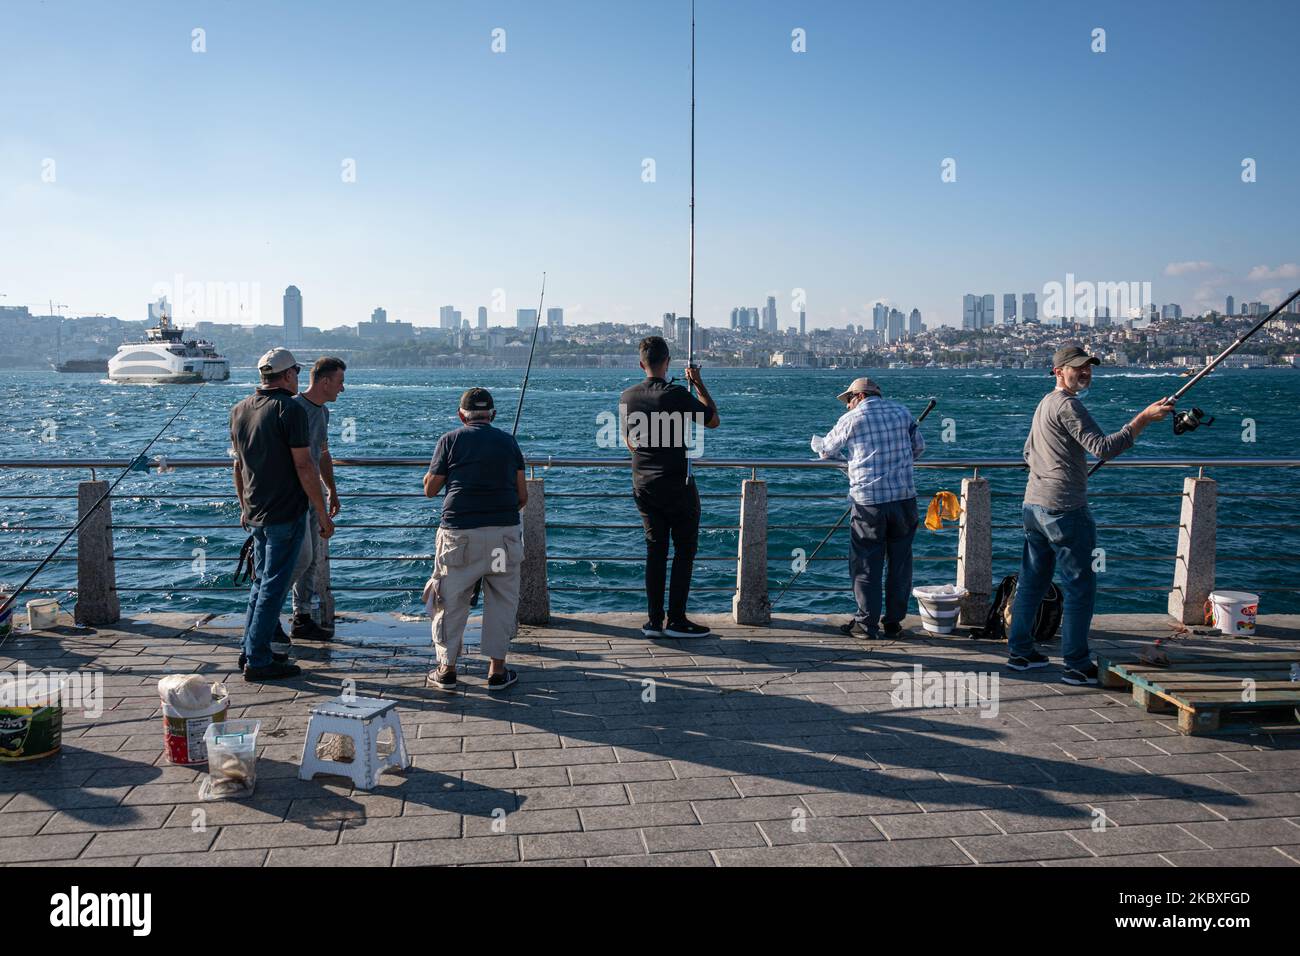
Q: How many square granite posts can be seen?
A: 6